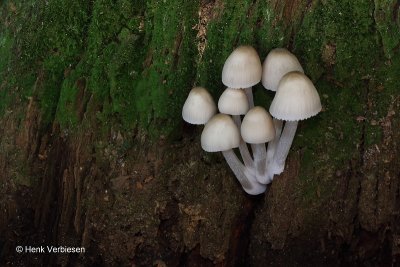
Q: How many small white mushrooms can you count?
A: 7